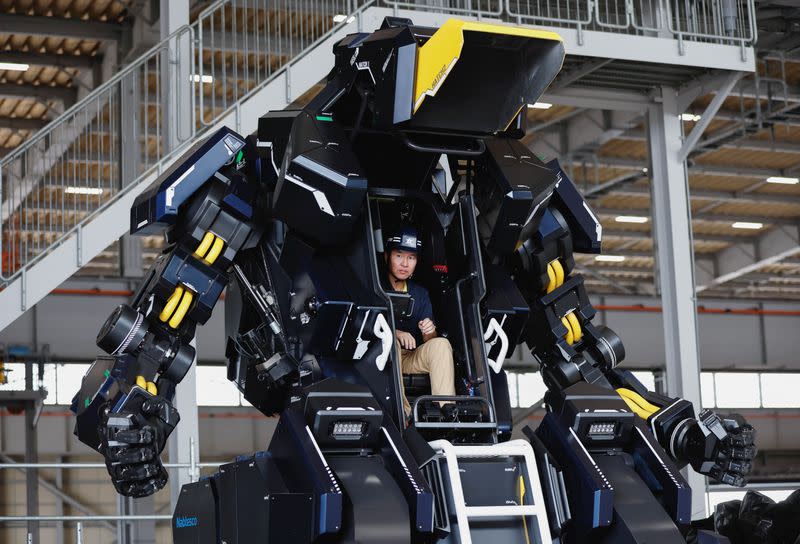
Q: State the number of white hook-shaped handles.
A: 2